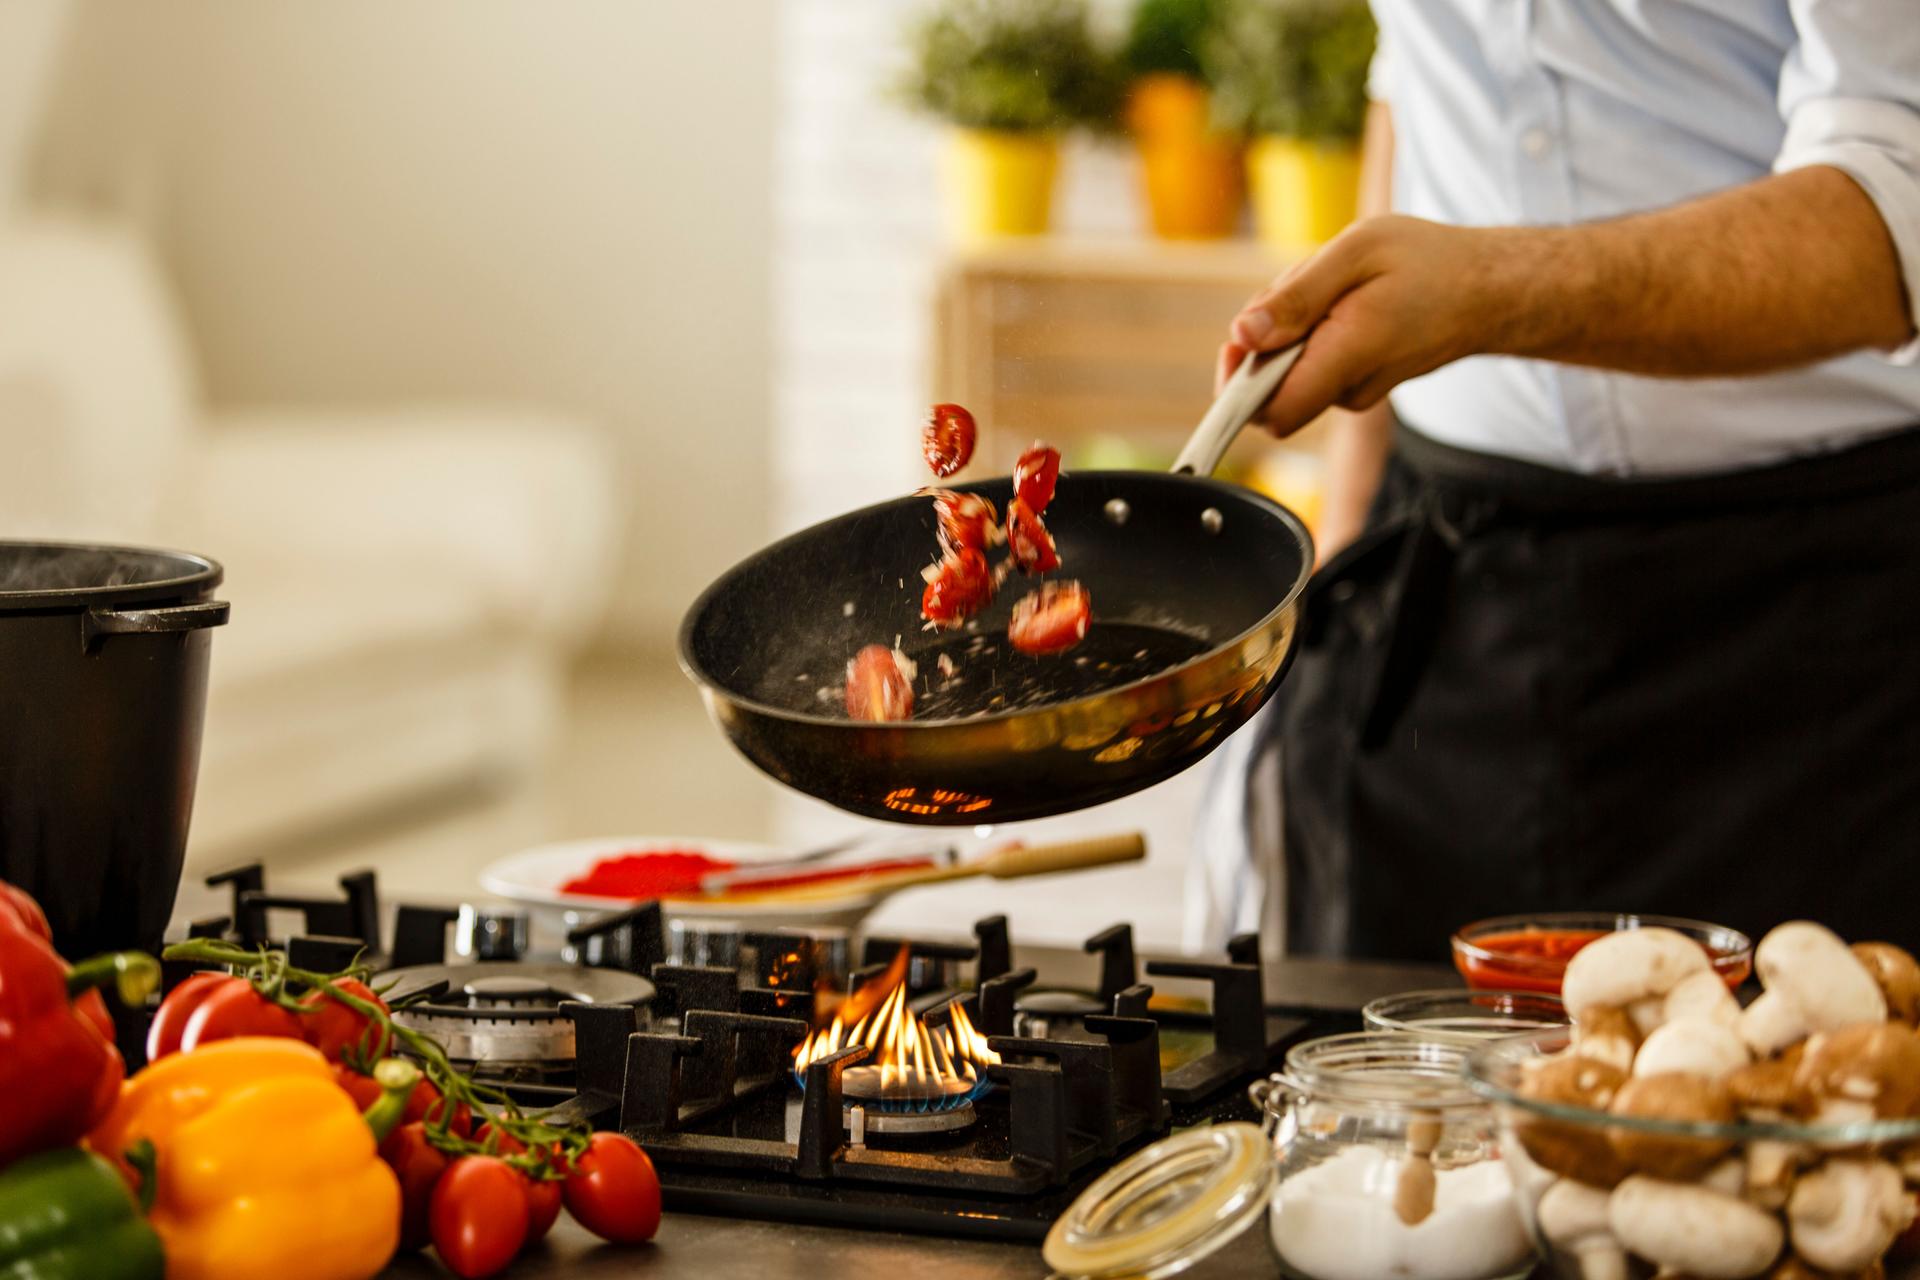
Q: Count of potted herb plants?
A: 3